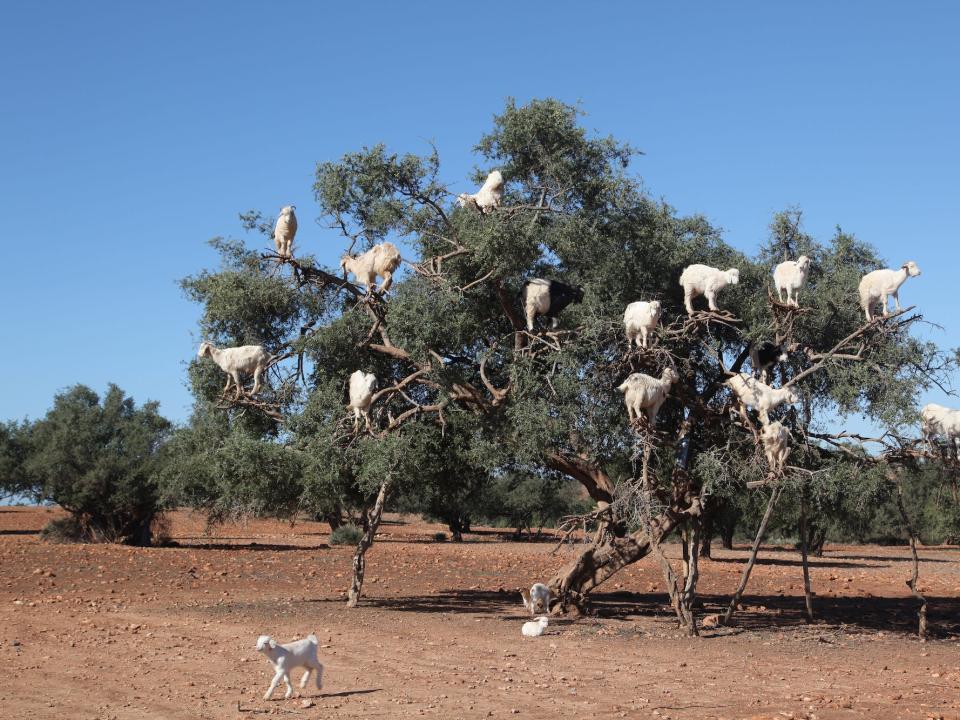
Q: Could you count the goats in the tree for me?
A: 15